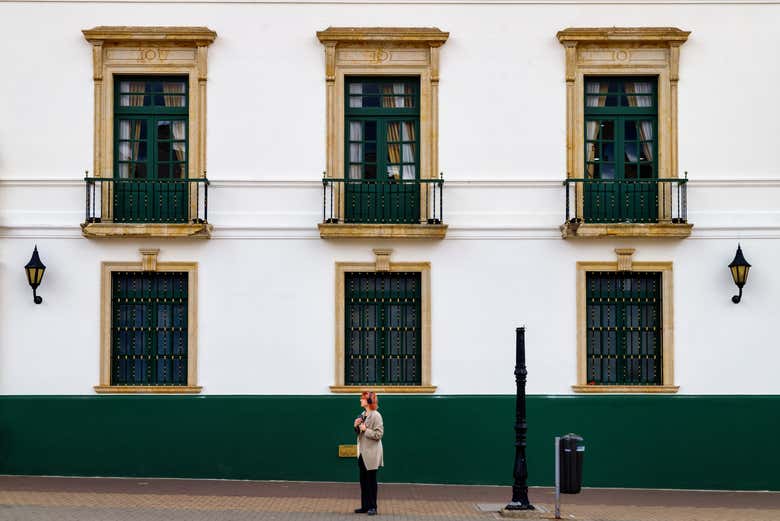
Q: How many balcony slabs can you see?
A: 3